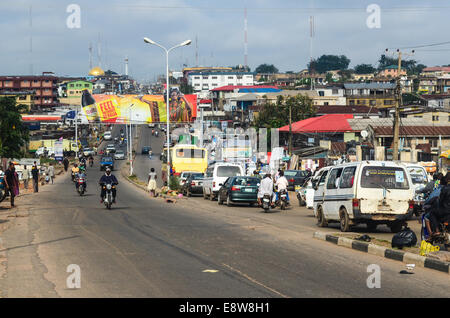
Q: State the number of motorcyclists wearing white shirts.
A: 2